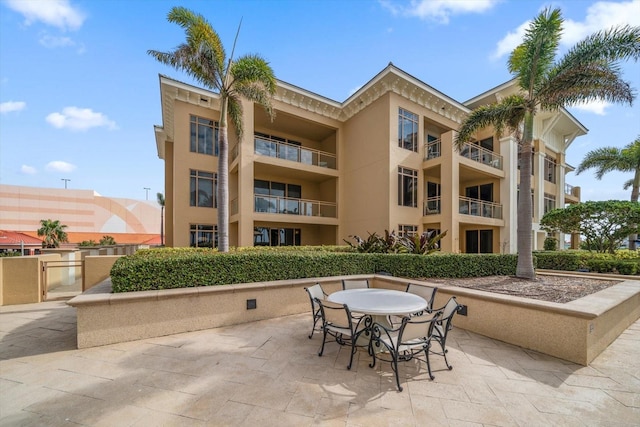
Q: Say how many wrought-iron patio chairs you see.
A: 6